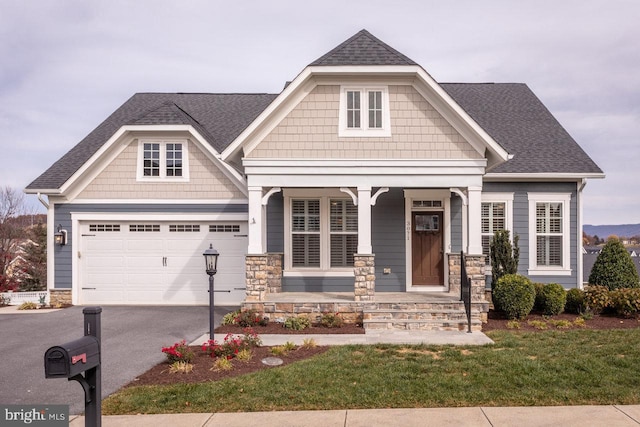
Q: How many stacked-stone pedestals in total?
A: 3